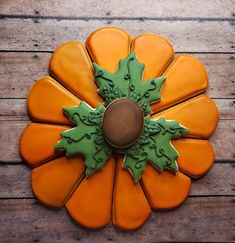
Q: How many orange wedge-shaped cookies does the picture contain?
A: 12